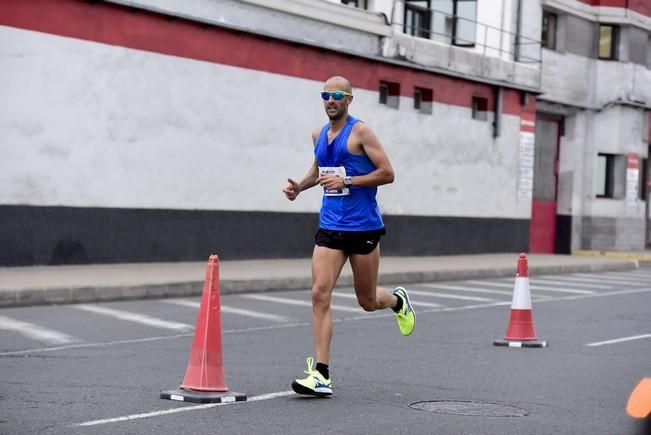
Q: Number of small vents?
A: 3